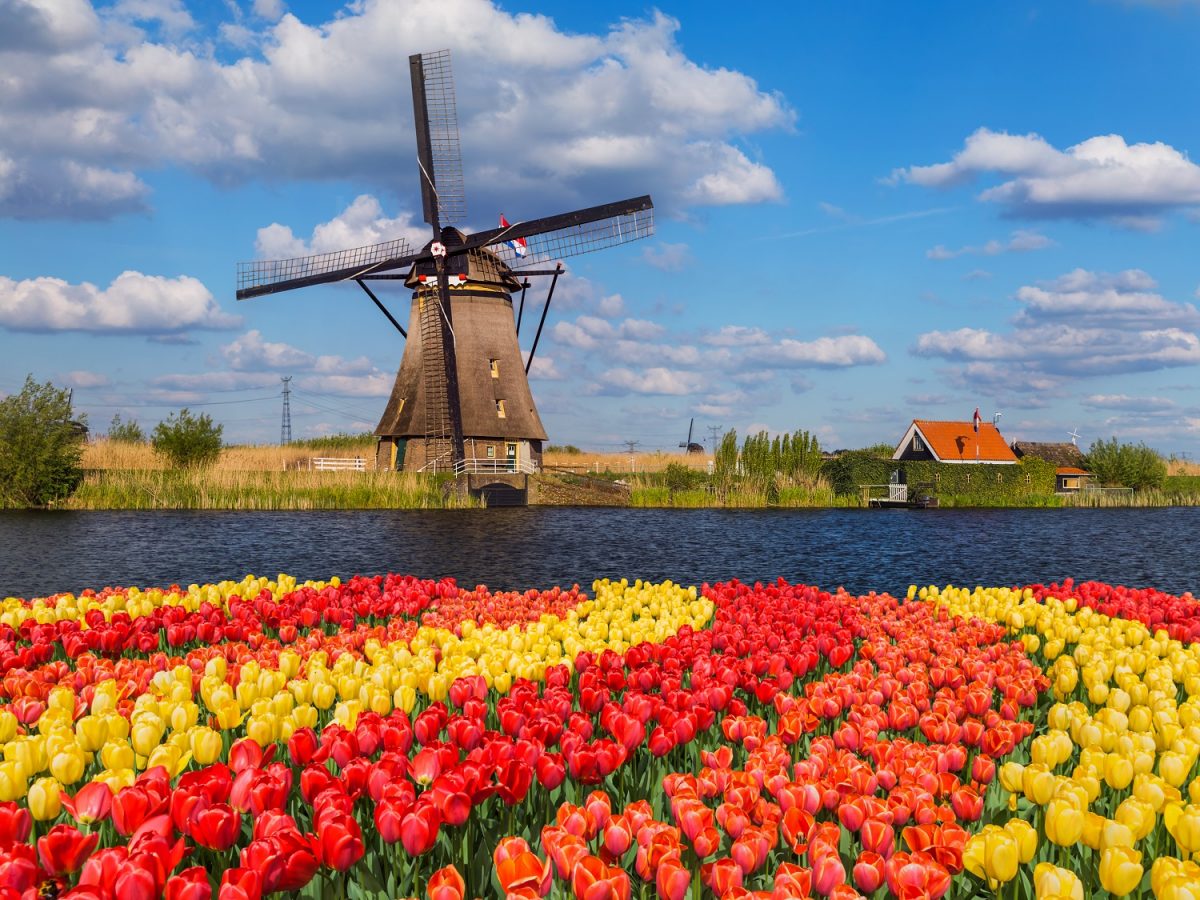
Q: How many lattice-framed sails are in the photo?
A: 4